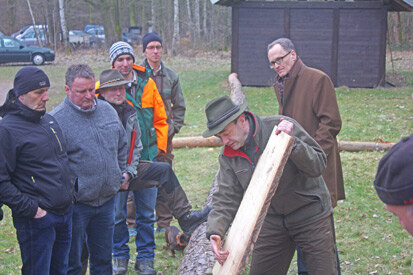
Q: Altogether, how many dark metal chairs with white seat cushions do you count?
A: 0